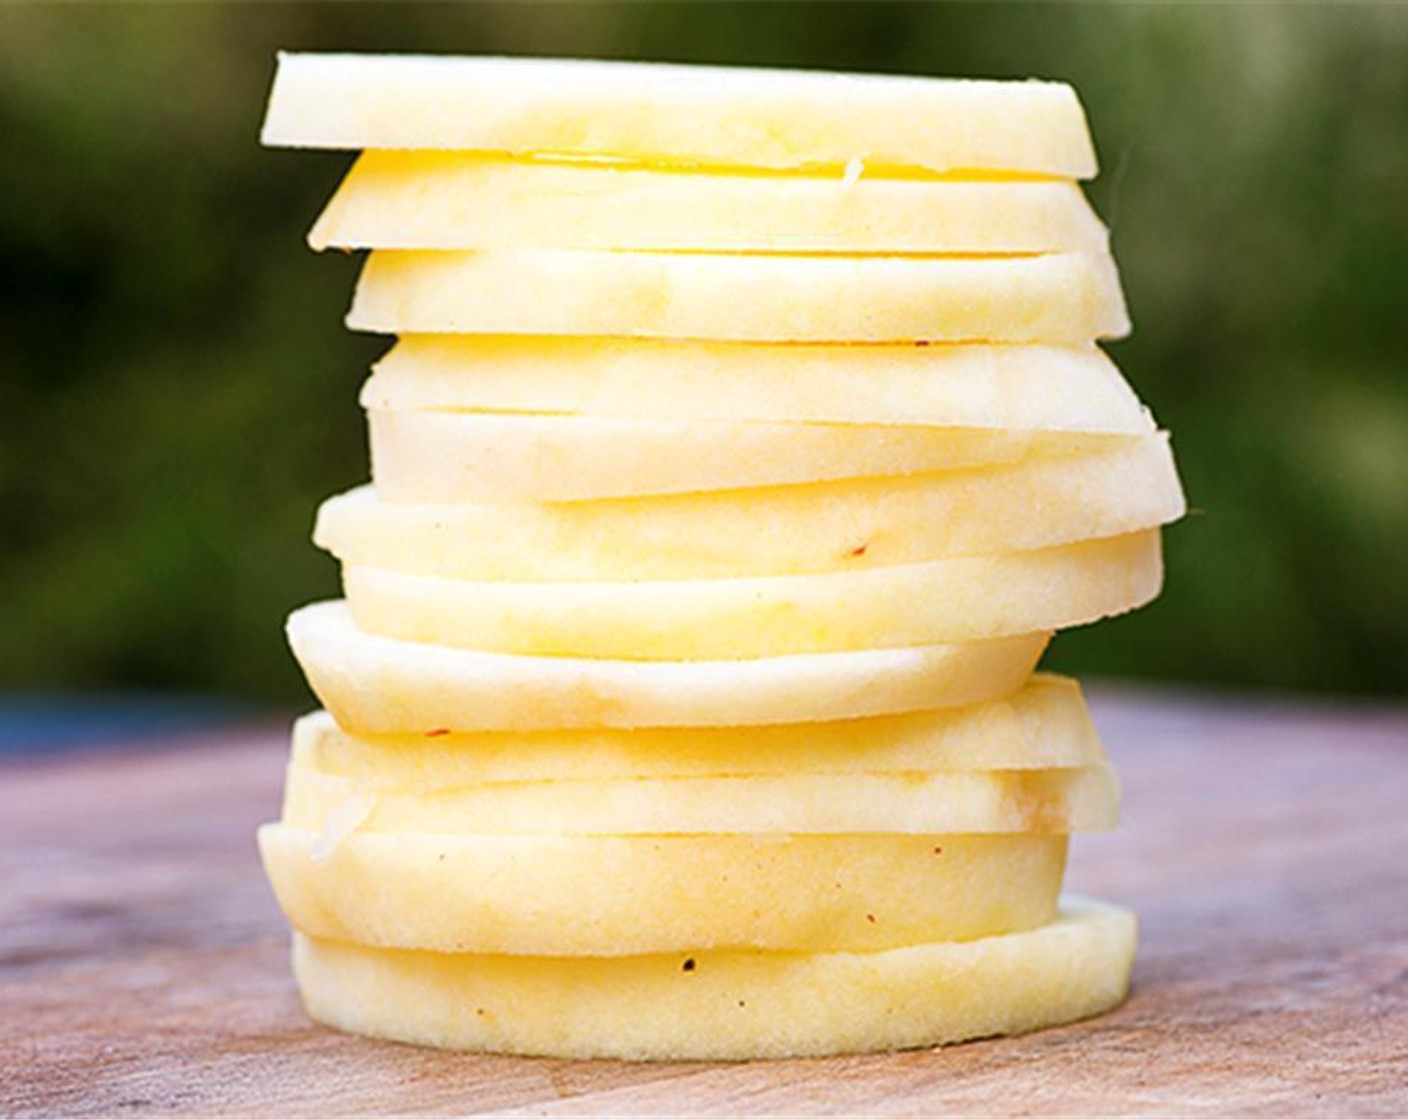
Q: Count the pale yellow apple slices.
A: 12